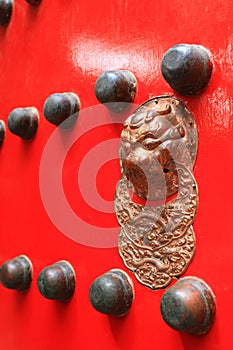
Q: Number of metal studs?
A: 11